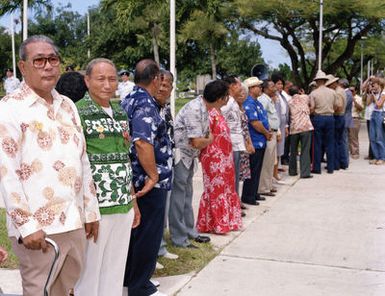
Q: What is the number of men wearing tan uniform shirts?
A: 2